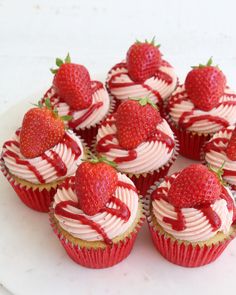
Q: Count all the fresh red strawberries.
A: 8